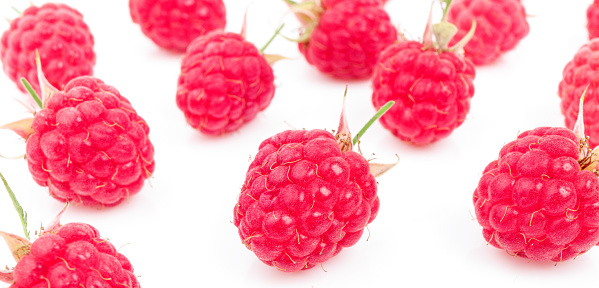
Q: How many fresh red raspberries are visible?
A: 12